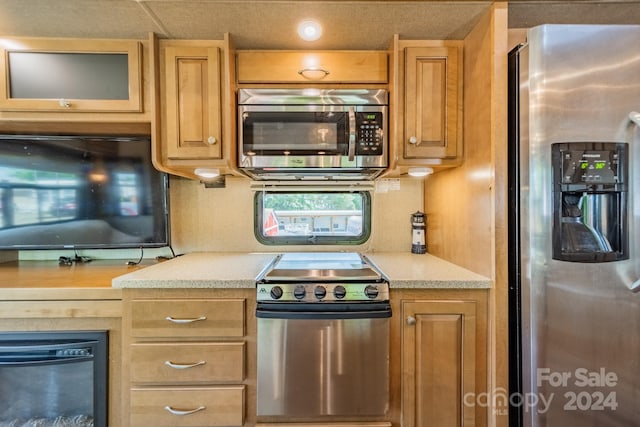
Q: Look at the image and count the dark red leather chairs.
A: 0